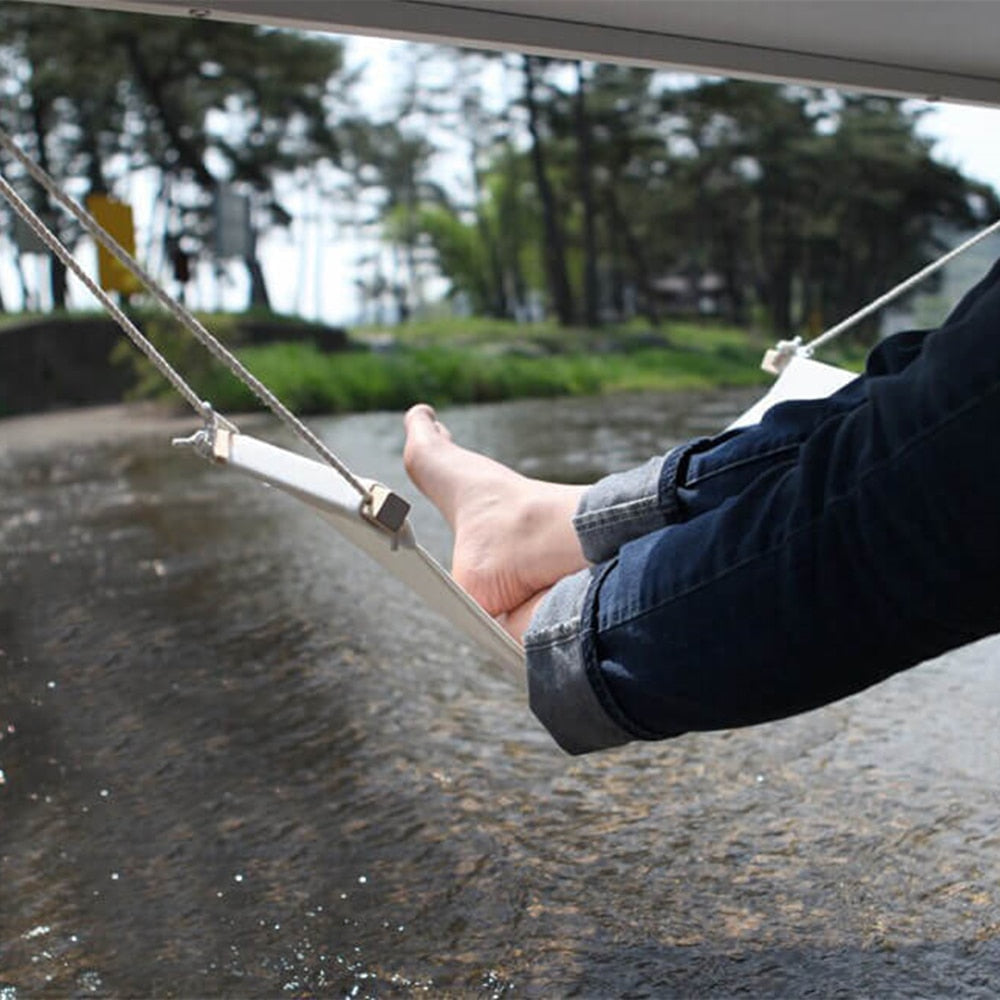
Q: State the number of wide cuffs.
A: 2